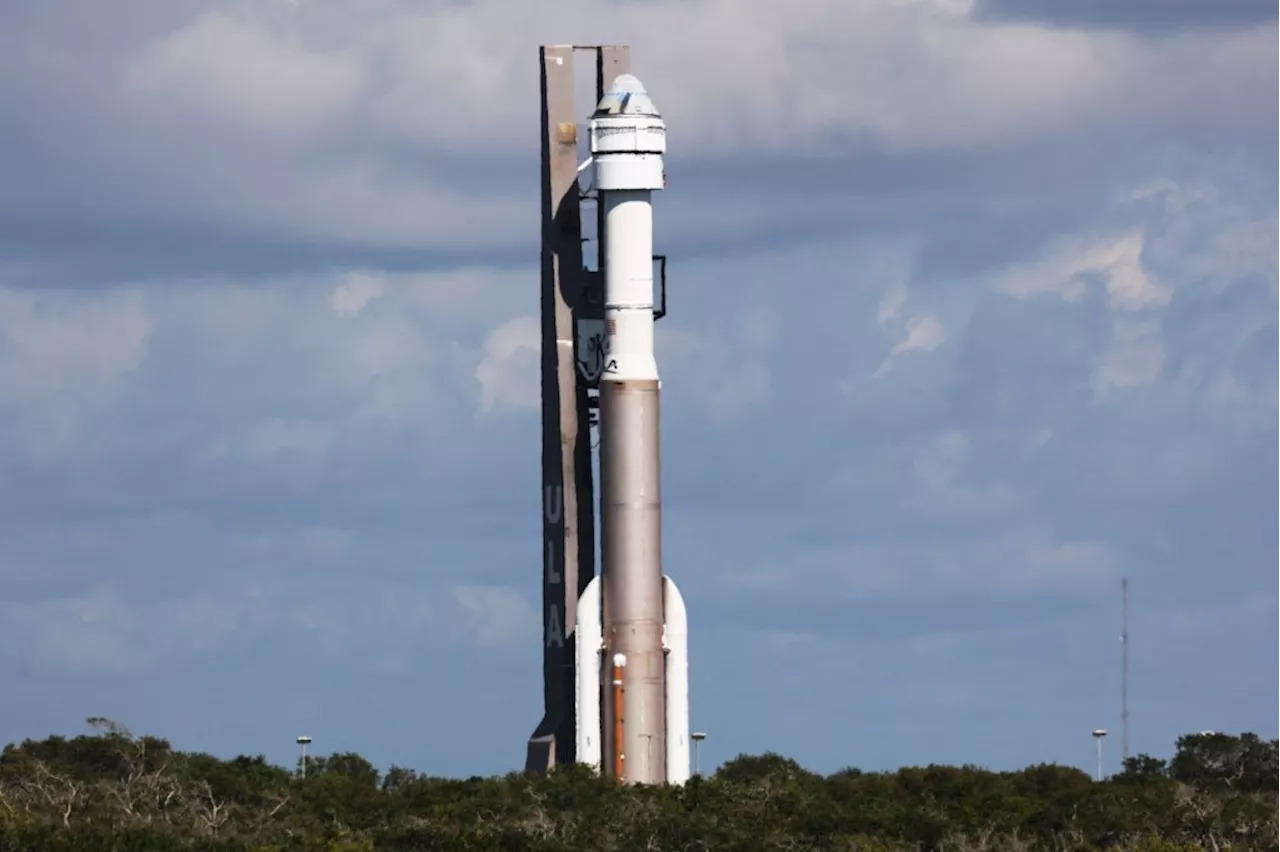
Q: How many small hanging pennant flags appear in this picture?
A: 0